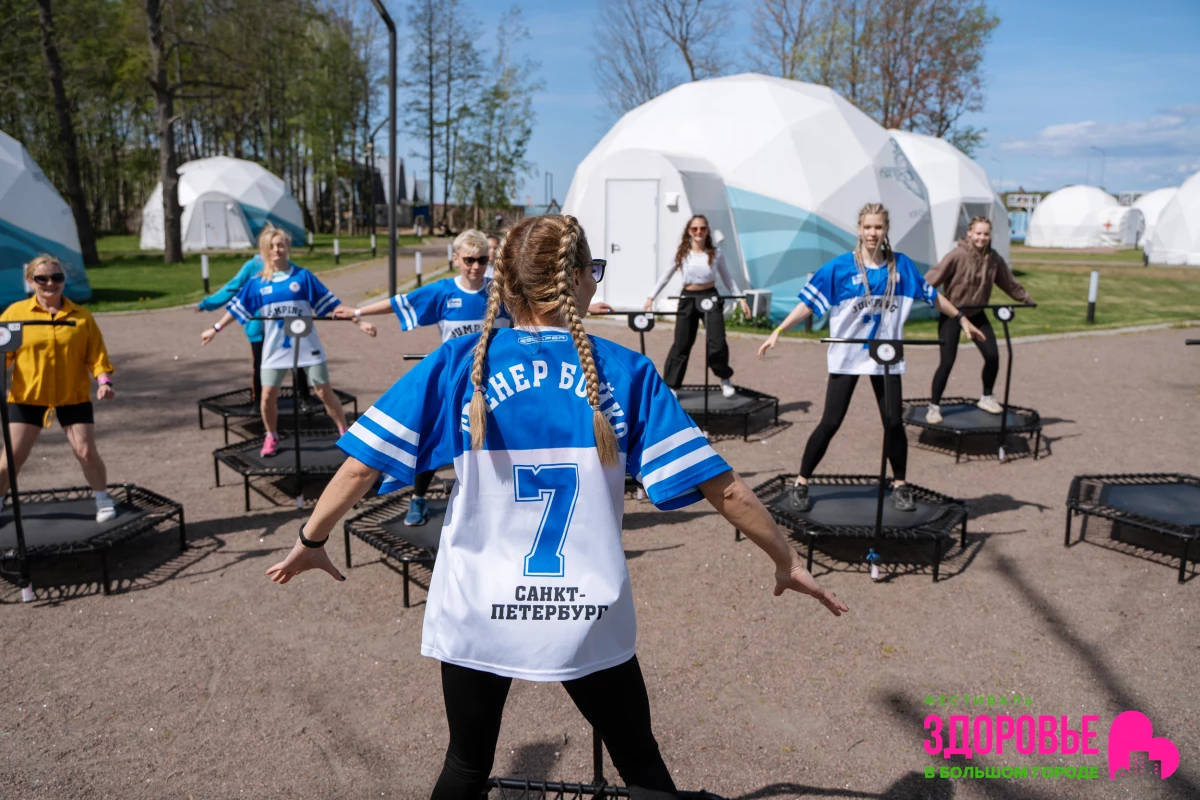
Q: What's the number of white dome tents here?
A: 7